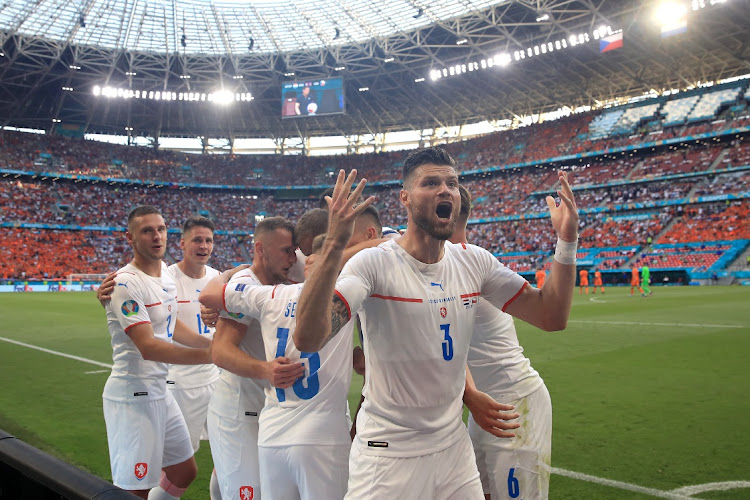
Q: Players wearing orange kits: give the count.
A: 4